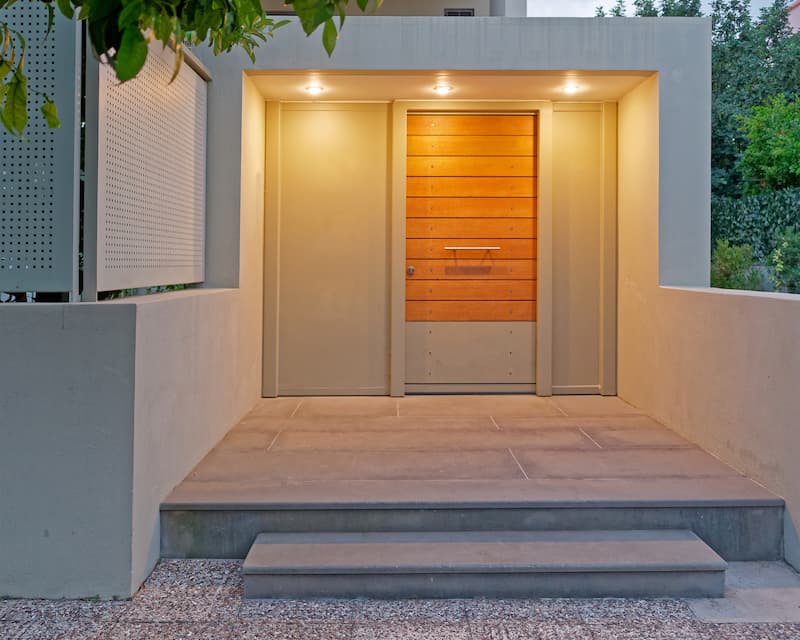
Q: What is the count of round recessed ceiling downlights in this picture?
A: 3